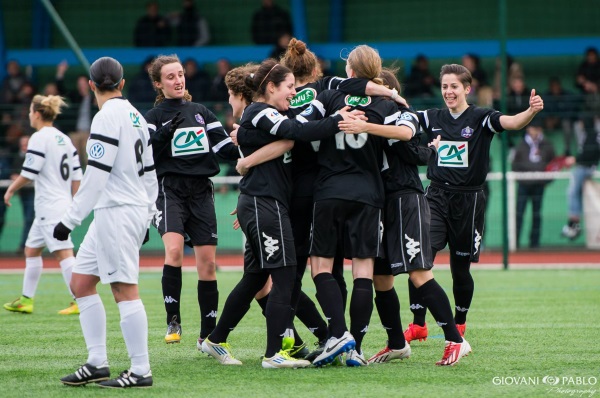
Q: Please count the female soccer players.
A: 9